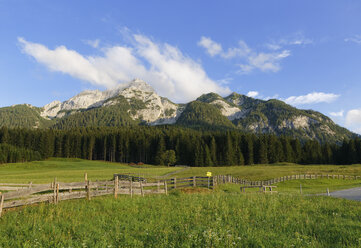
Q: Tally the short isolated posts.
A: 2